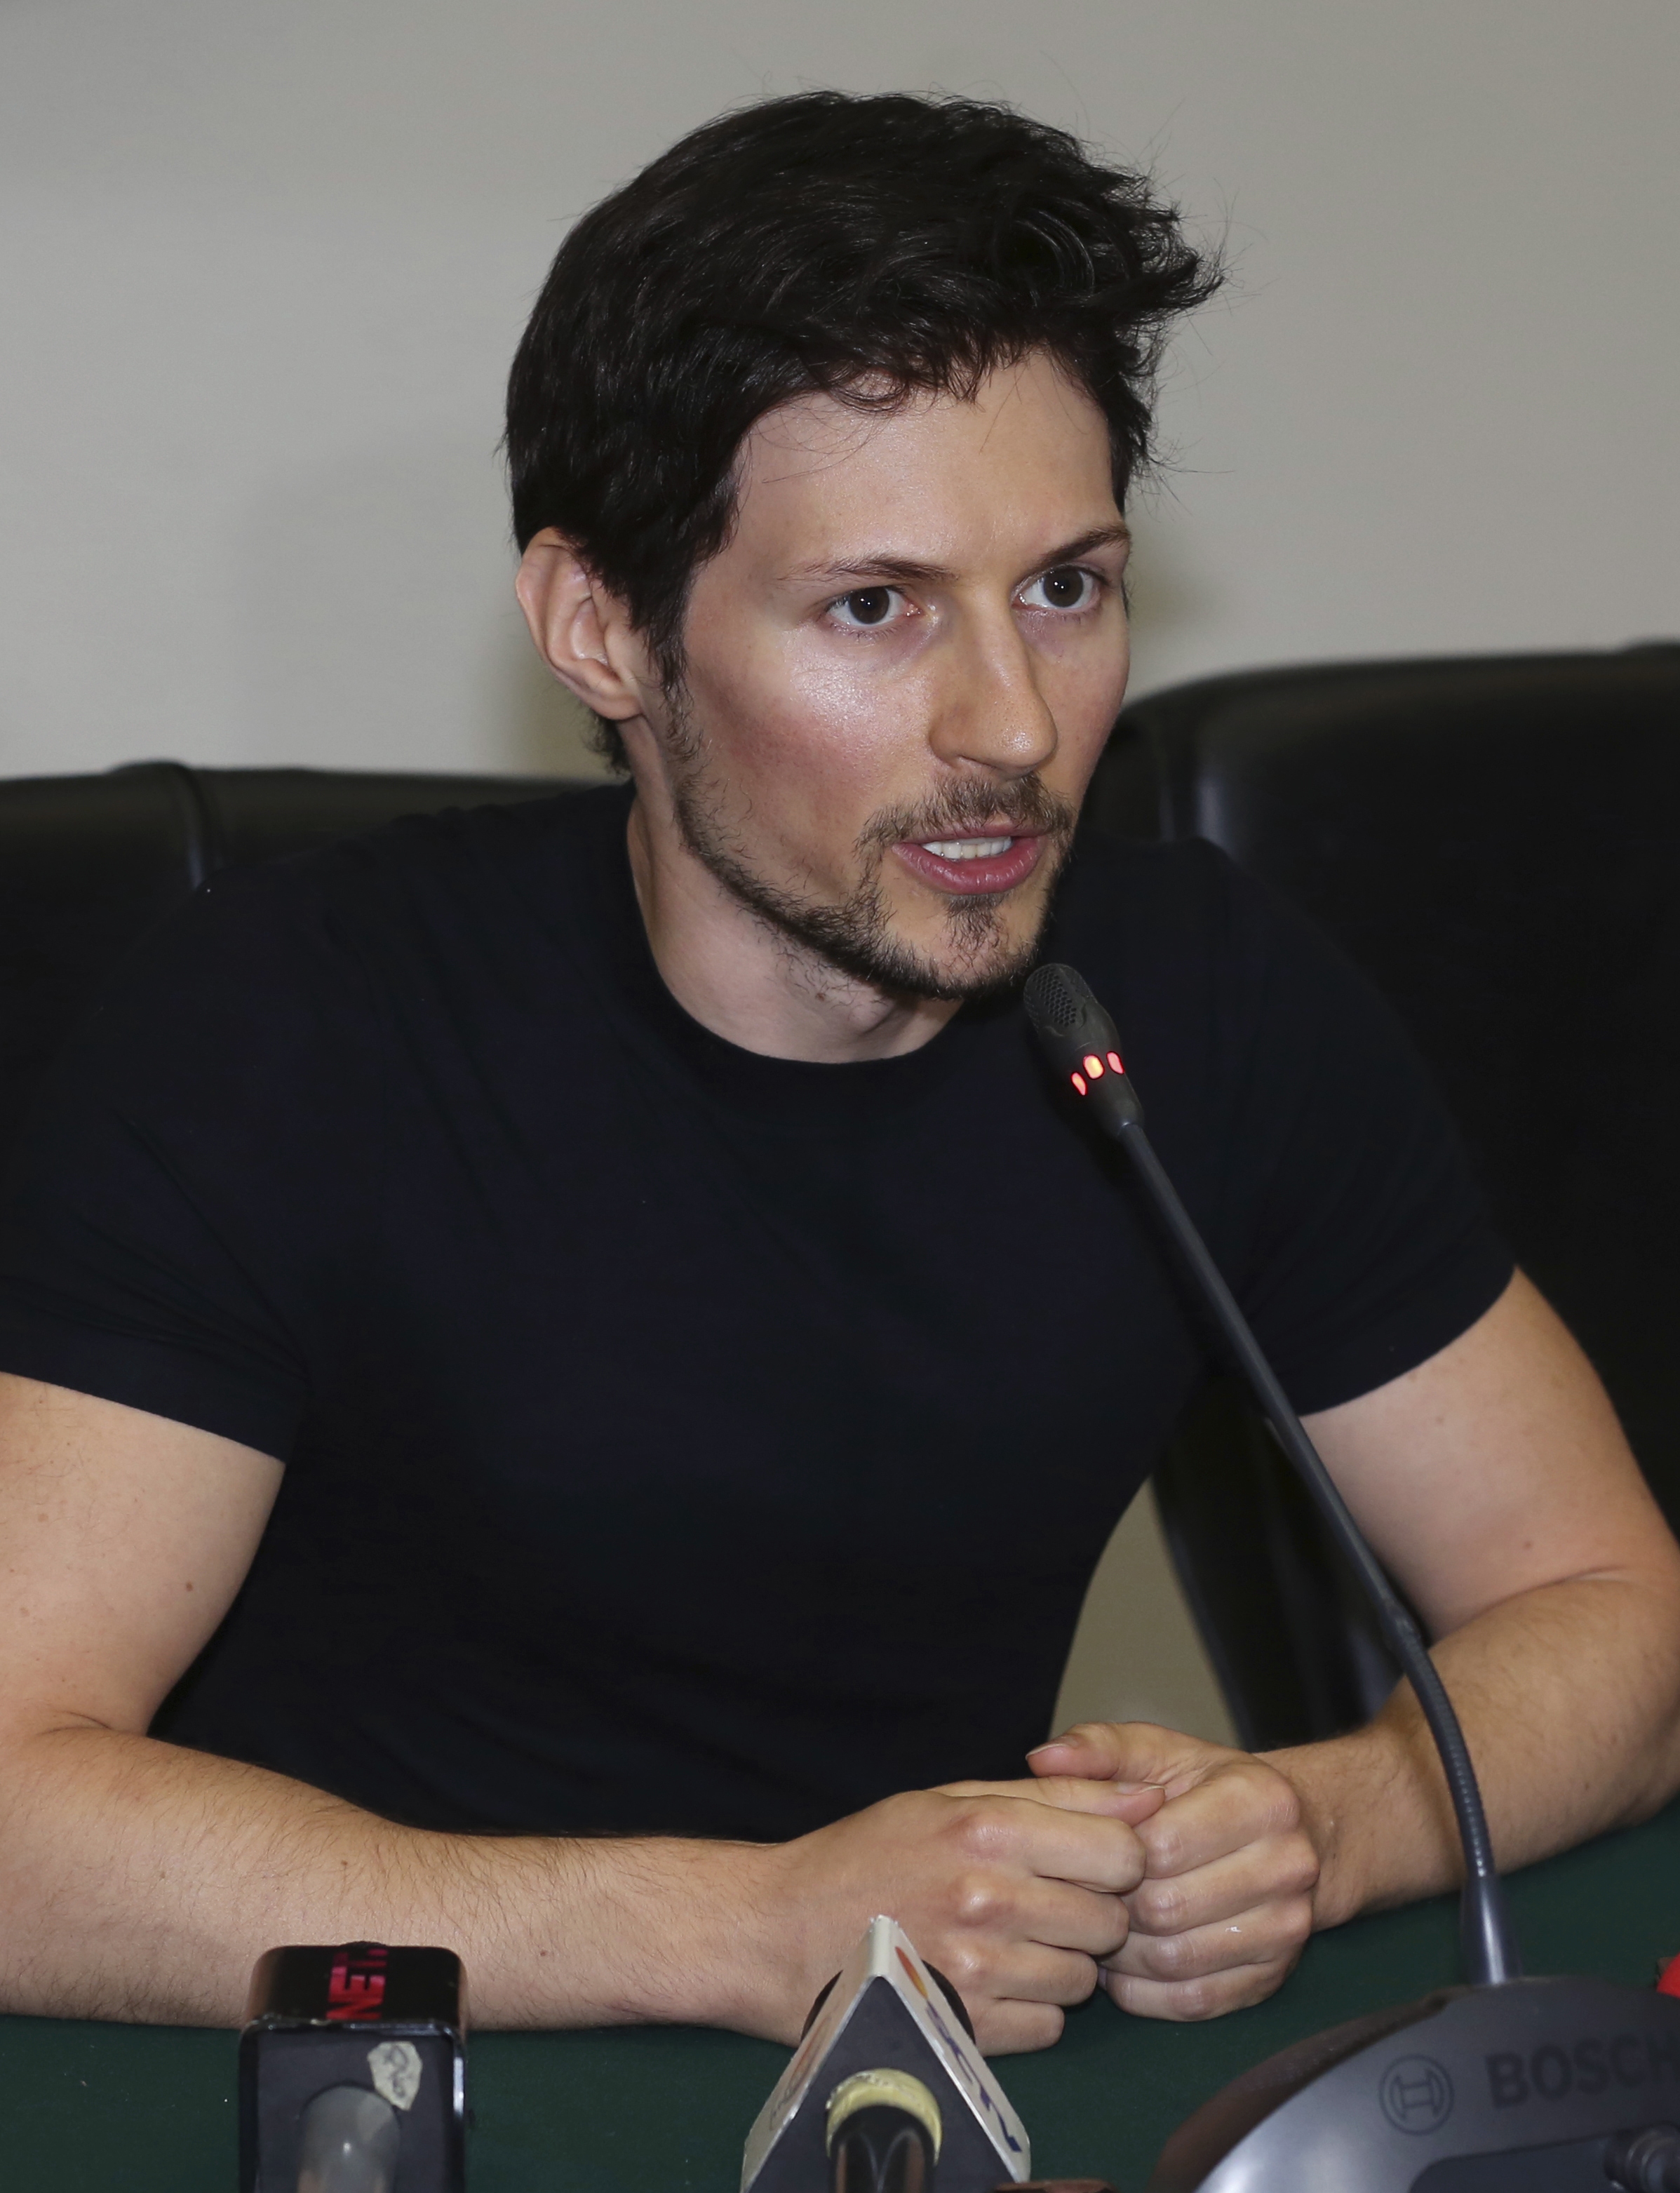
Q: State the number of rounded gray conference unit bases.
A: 1